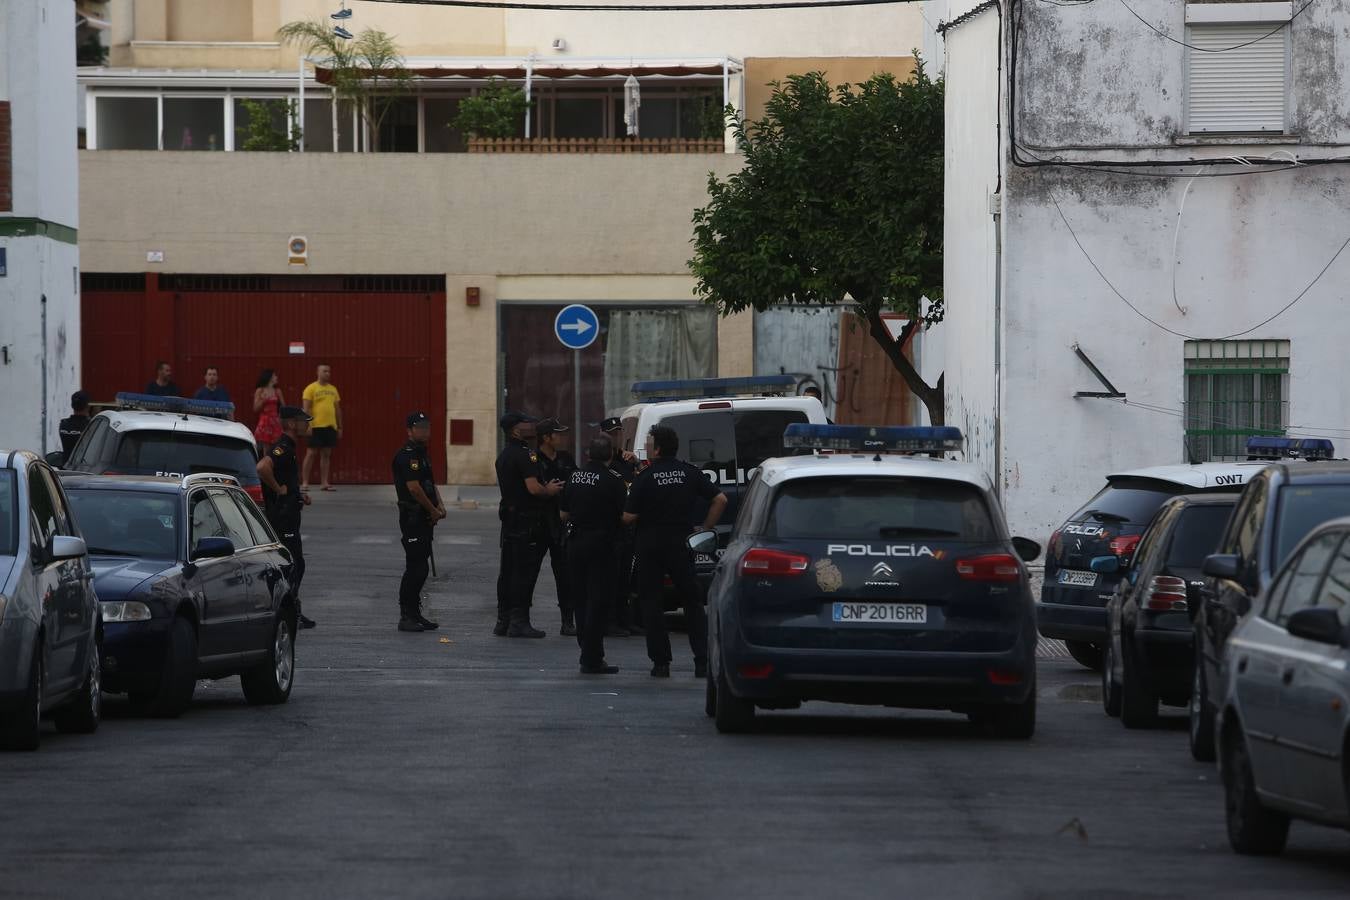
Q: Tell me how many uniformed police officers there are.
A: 8